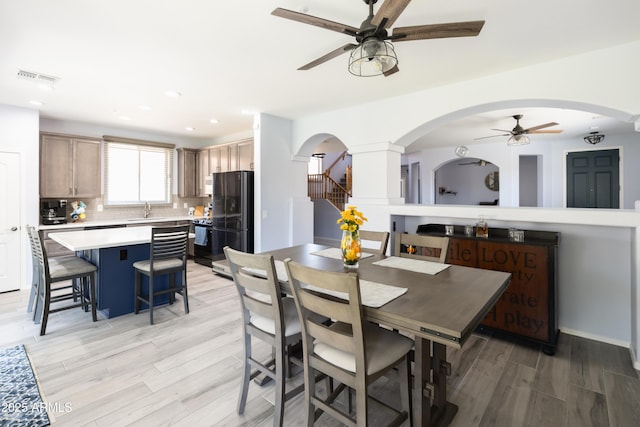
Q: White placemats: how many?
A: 4